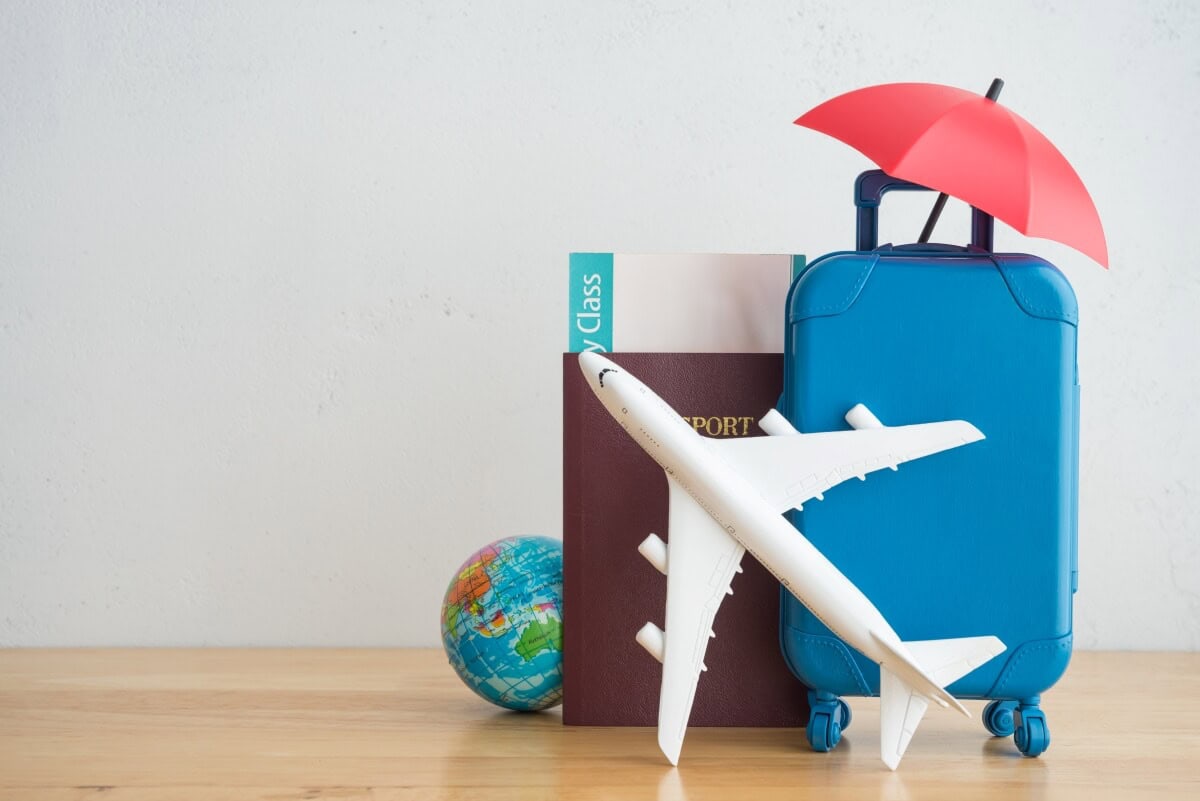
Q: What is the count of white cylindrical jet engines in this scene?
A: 4